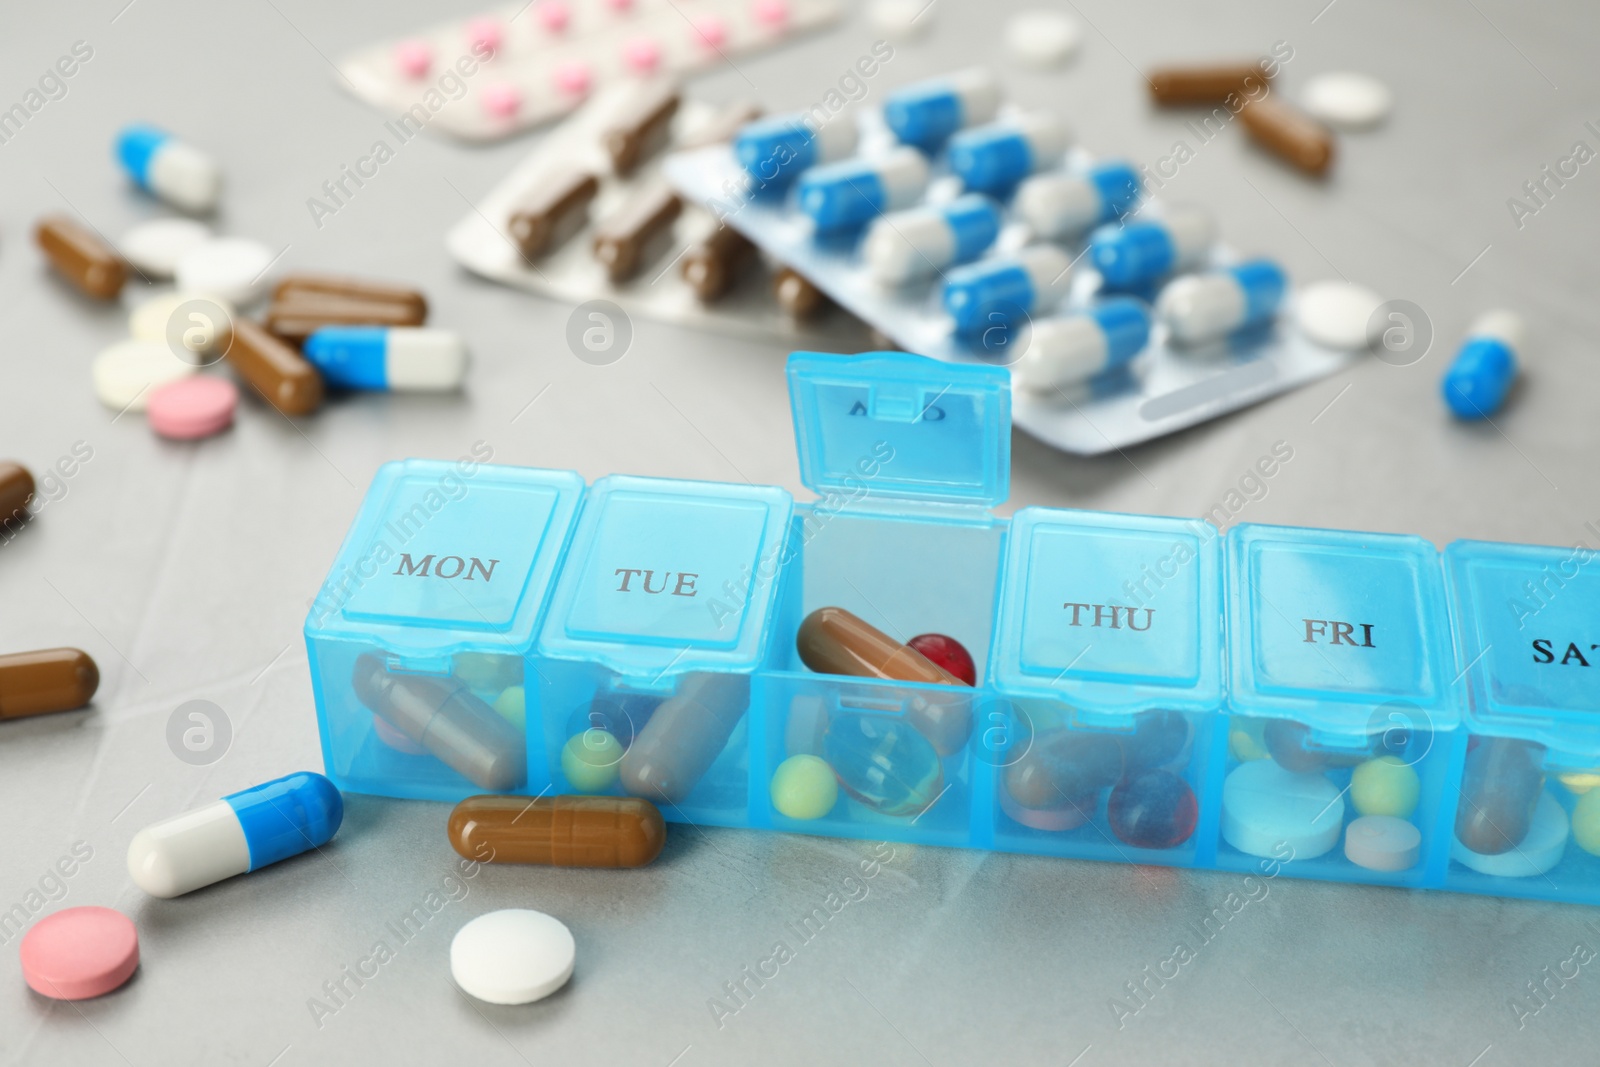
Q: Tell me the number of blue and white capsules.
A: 14